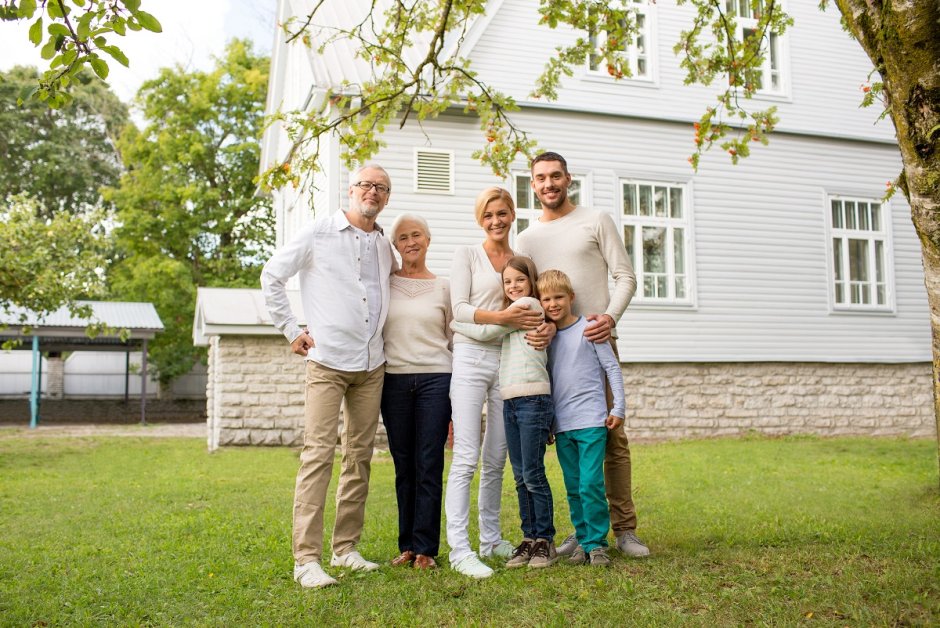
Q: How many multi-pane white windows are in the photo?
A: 5